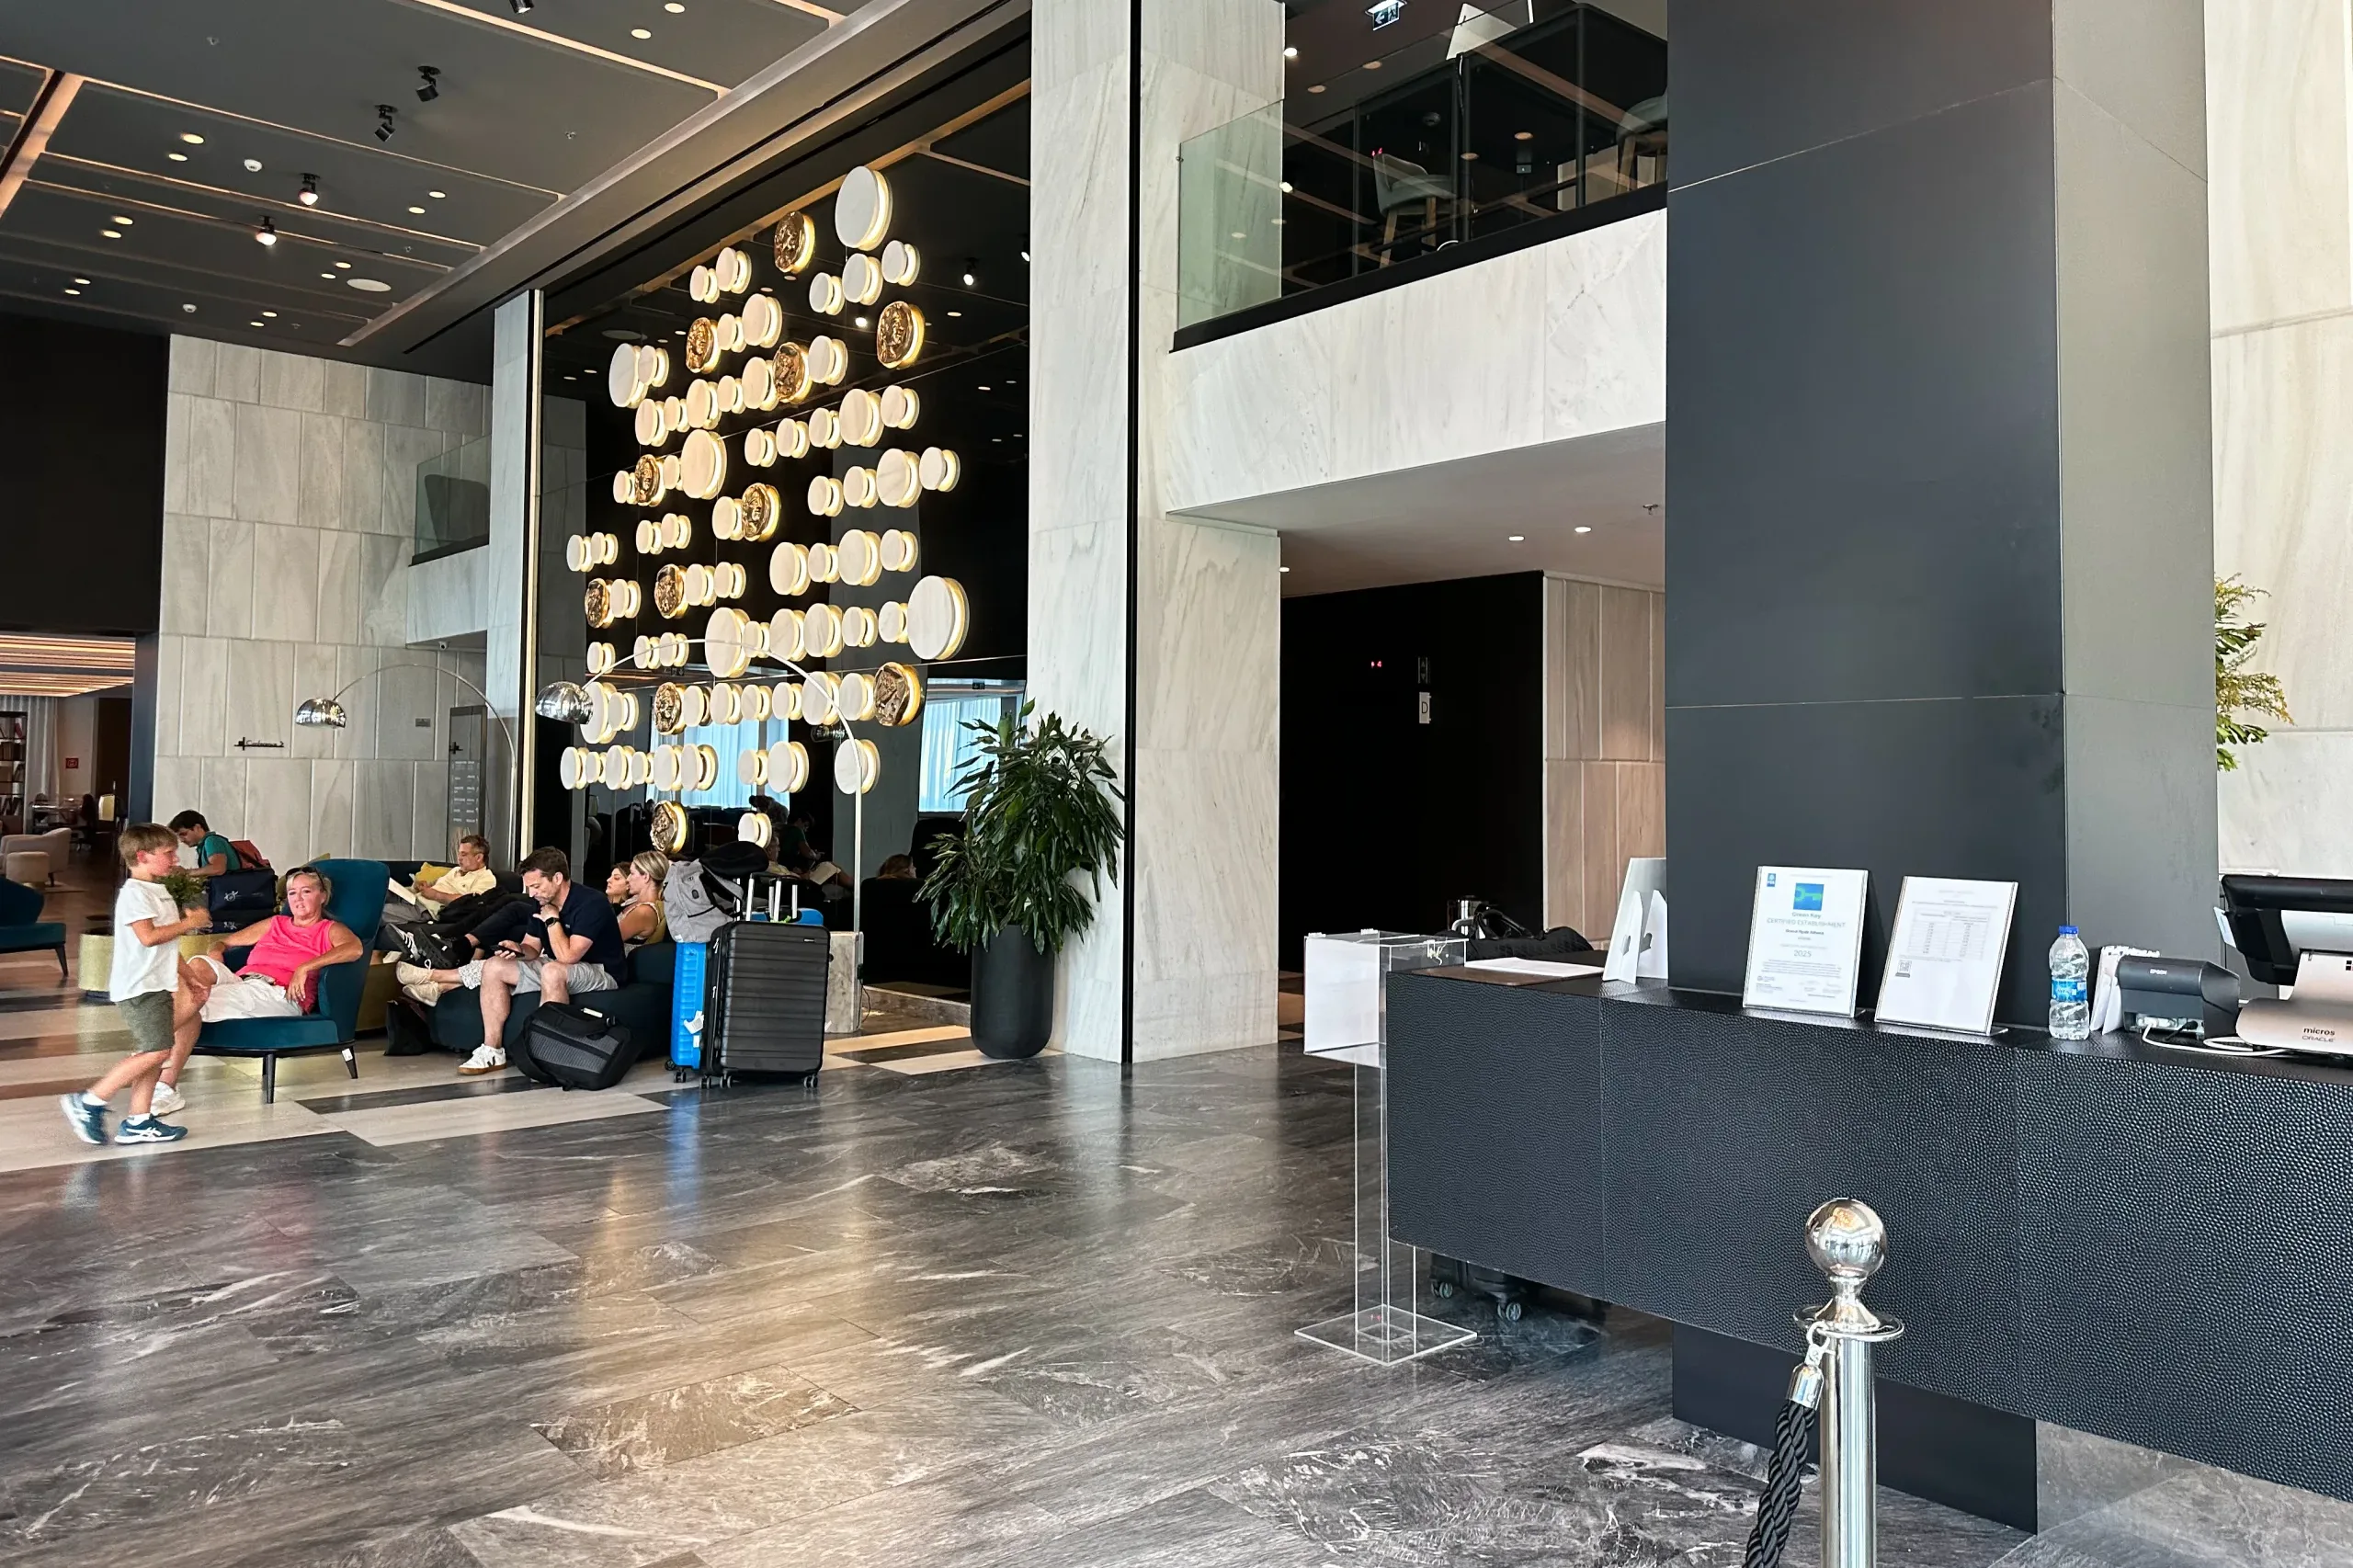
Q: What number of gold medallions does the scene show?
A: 11